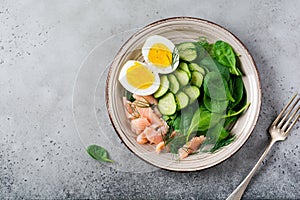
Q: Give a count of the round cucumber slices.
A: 10